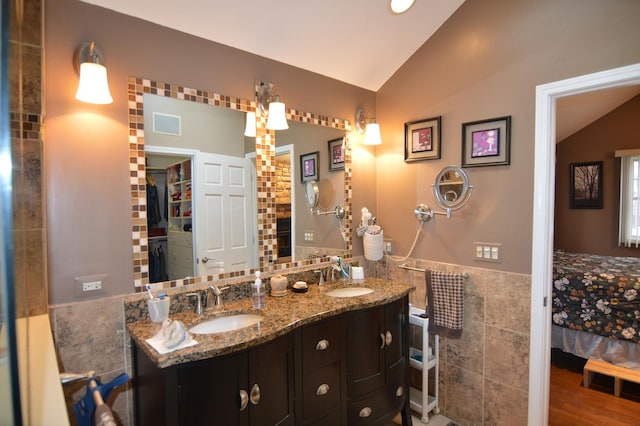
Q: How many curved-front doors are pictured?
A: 4